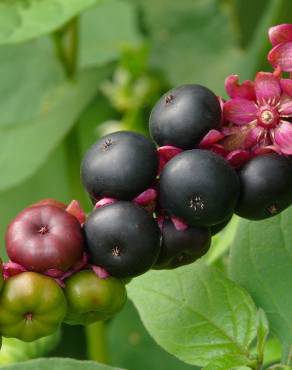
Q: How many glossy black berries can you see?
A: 6